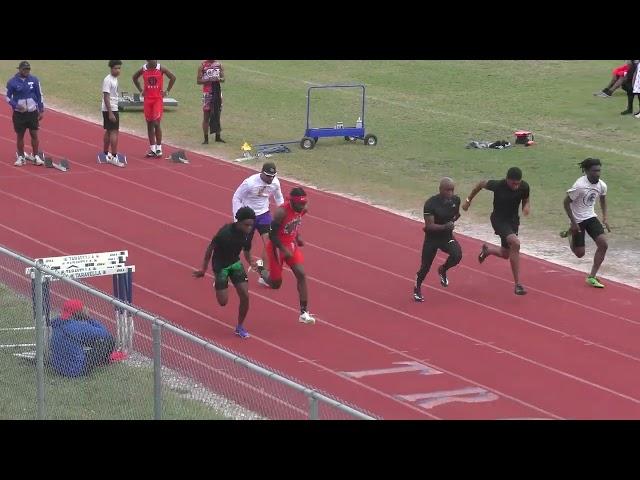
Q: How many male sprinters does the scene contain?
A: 6